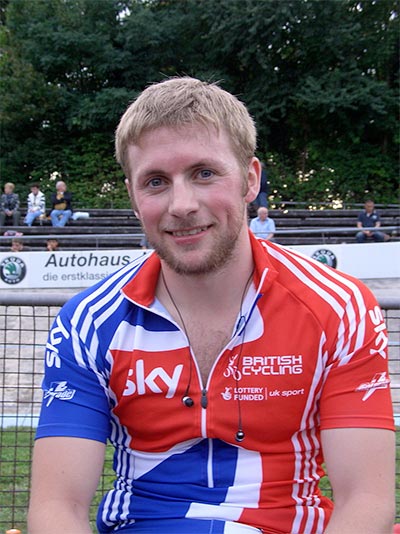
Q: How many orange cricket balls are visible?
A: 0